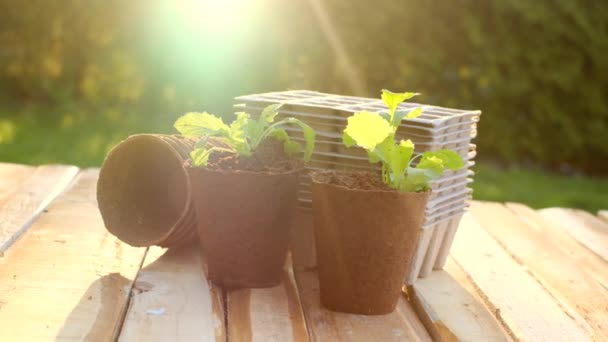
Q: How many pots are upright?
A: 2